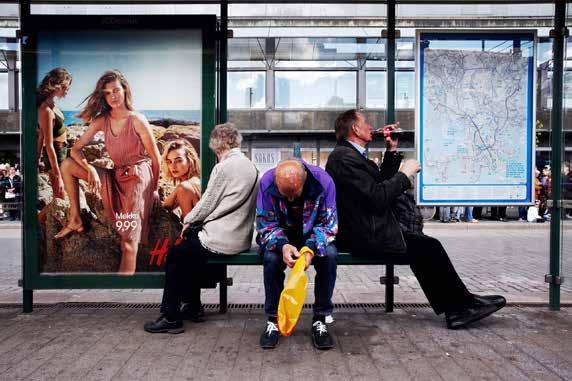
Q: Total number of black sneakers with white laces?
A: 2